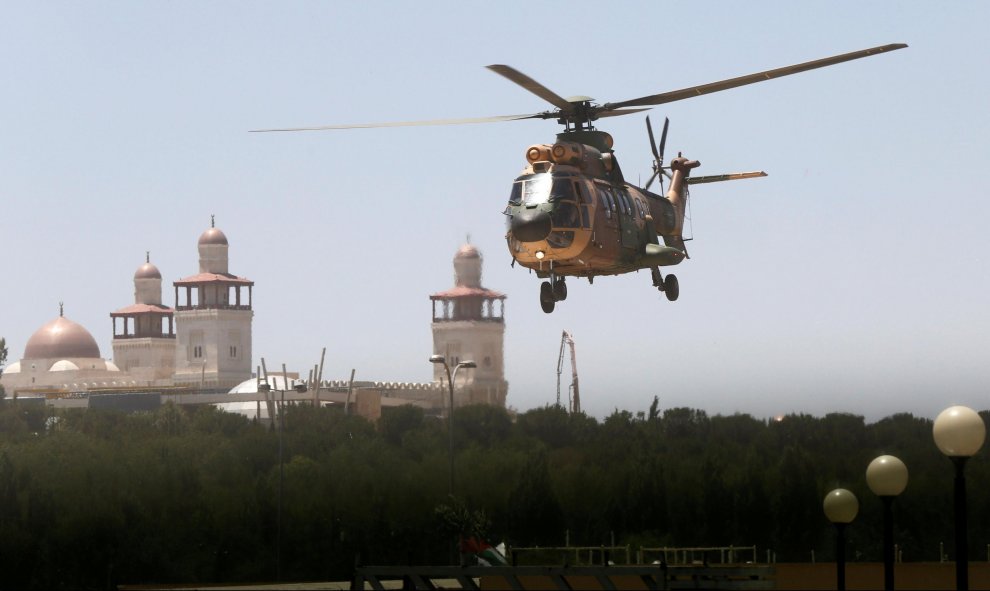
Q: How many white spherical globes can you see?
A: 3